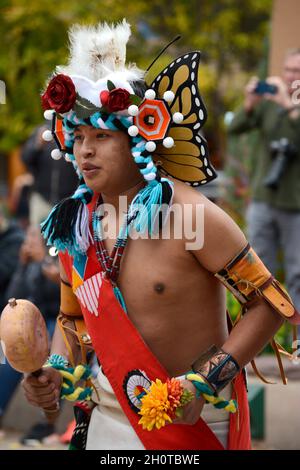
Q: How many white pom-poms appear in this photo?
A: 11